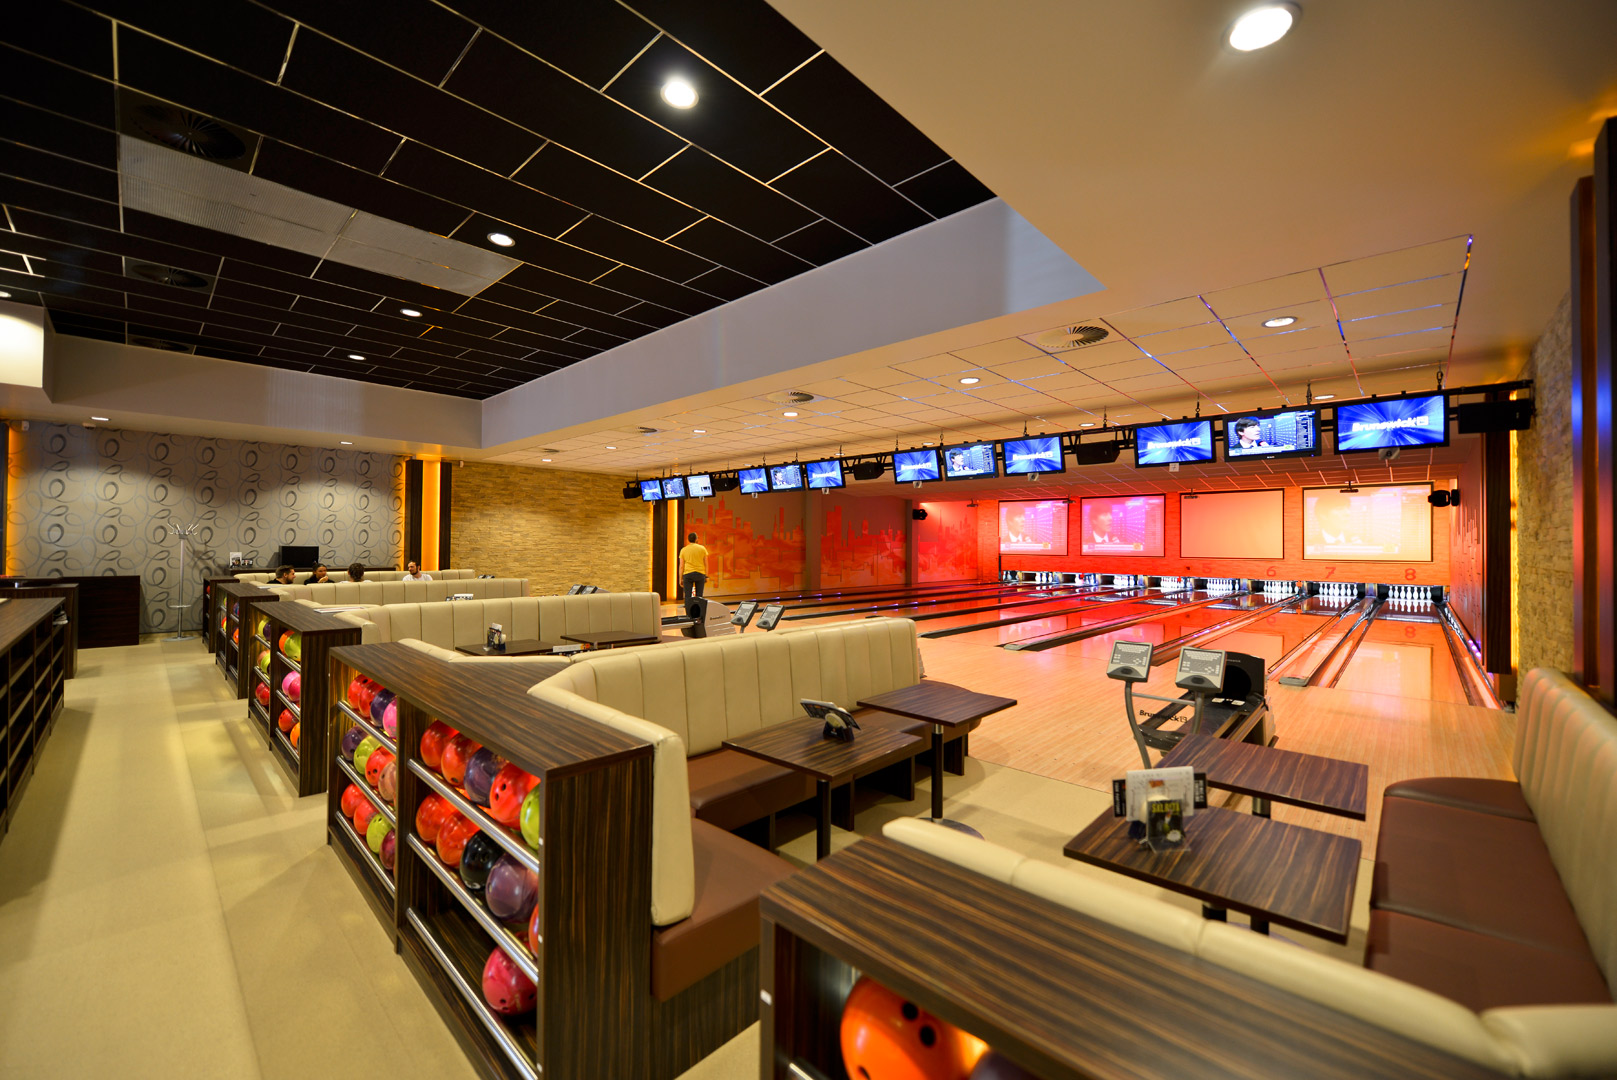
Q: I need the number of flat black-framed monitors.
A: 13